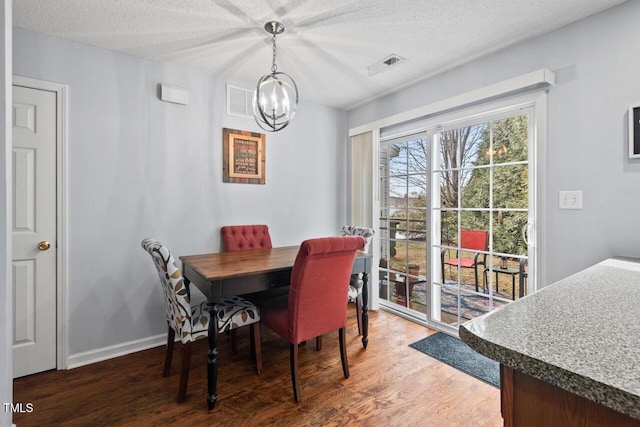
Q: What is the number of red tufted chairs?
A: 2